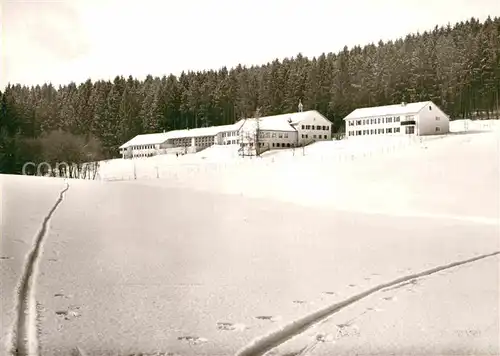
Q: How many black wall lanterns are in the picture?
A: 0